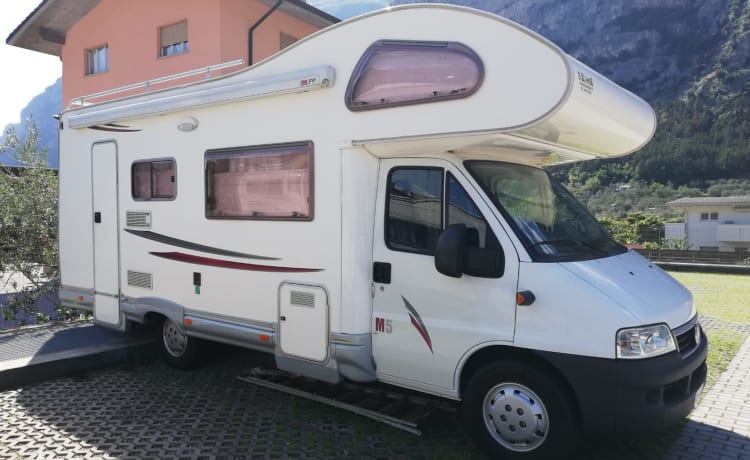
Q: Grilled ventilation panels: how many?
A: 3